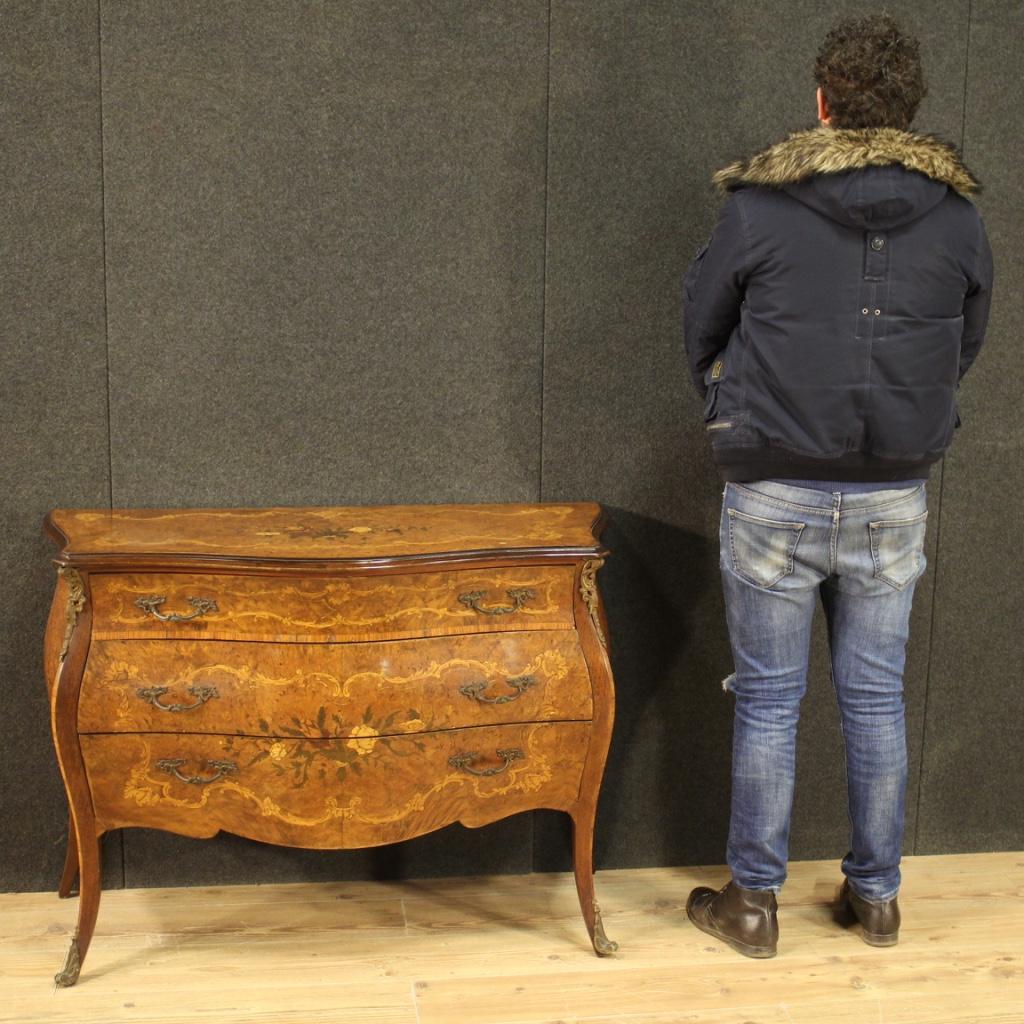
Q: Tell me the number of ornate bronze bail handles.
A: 6